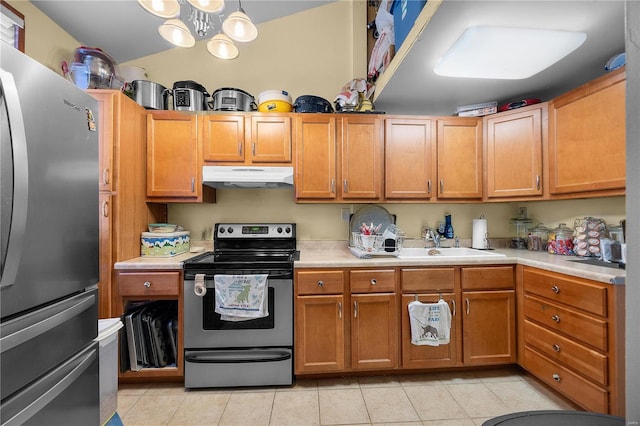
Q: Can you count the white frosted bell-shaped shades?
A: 5